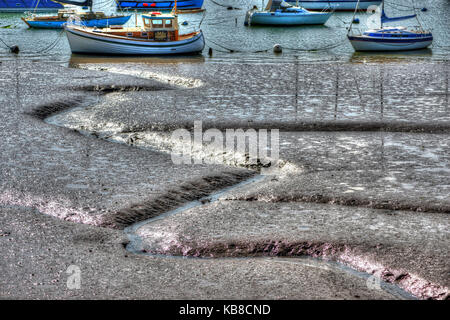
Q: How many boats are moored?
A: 7